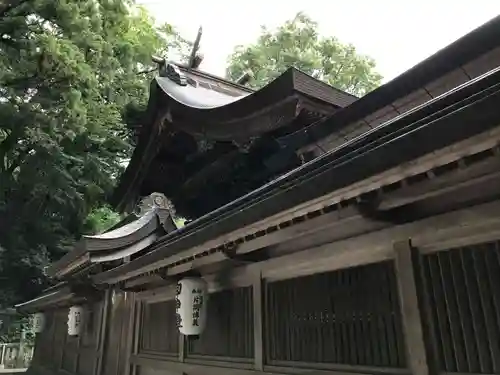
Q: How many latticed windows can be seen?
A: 4